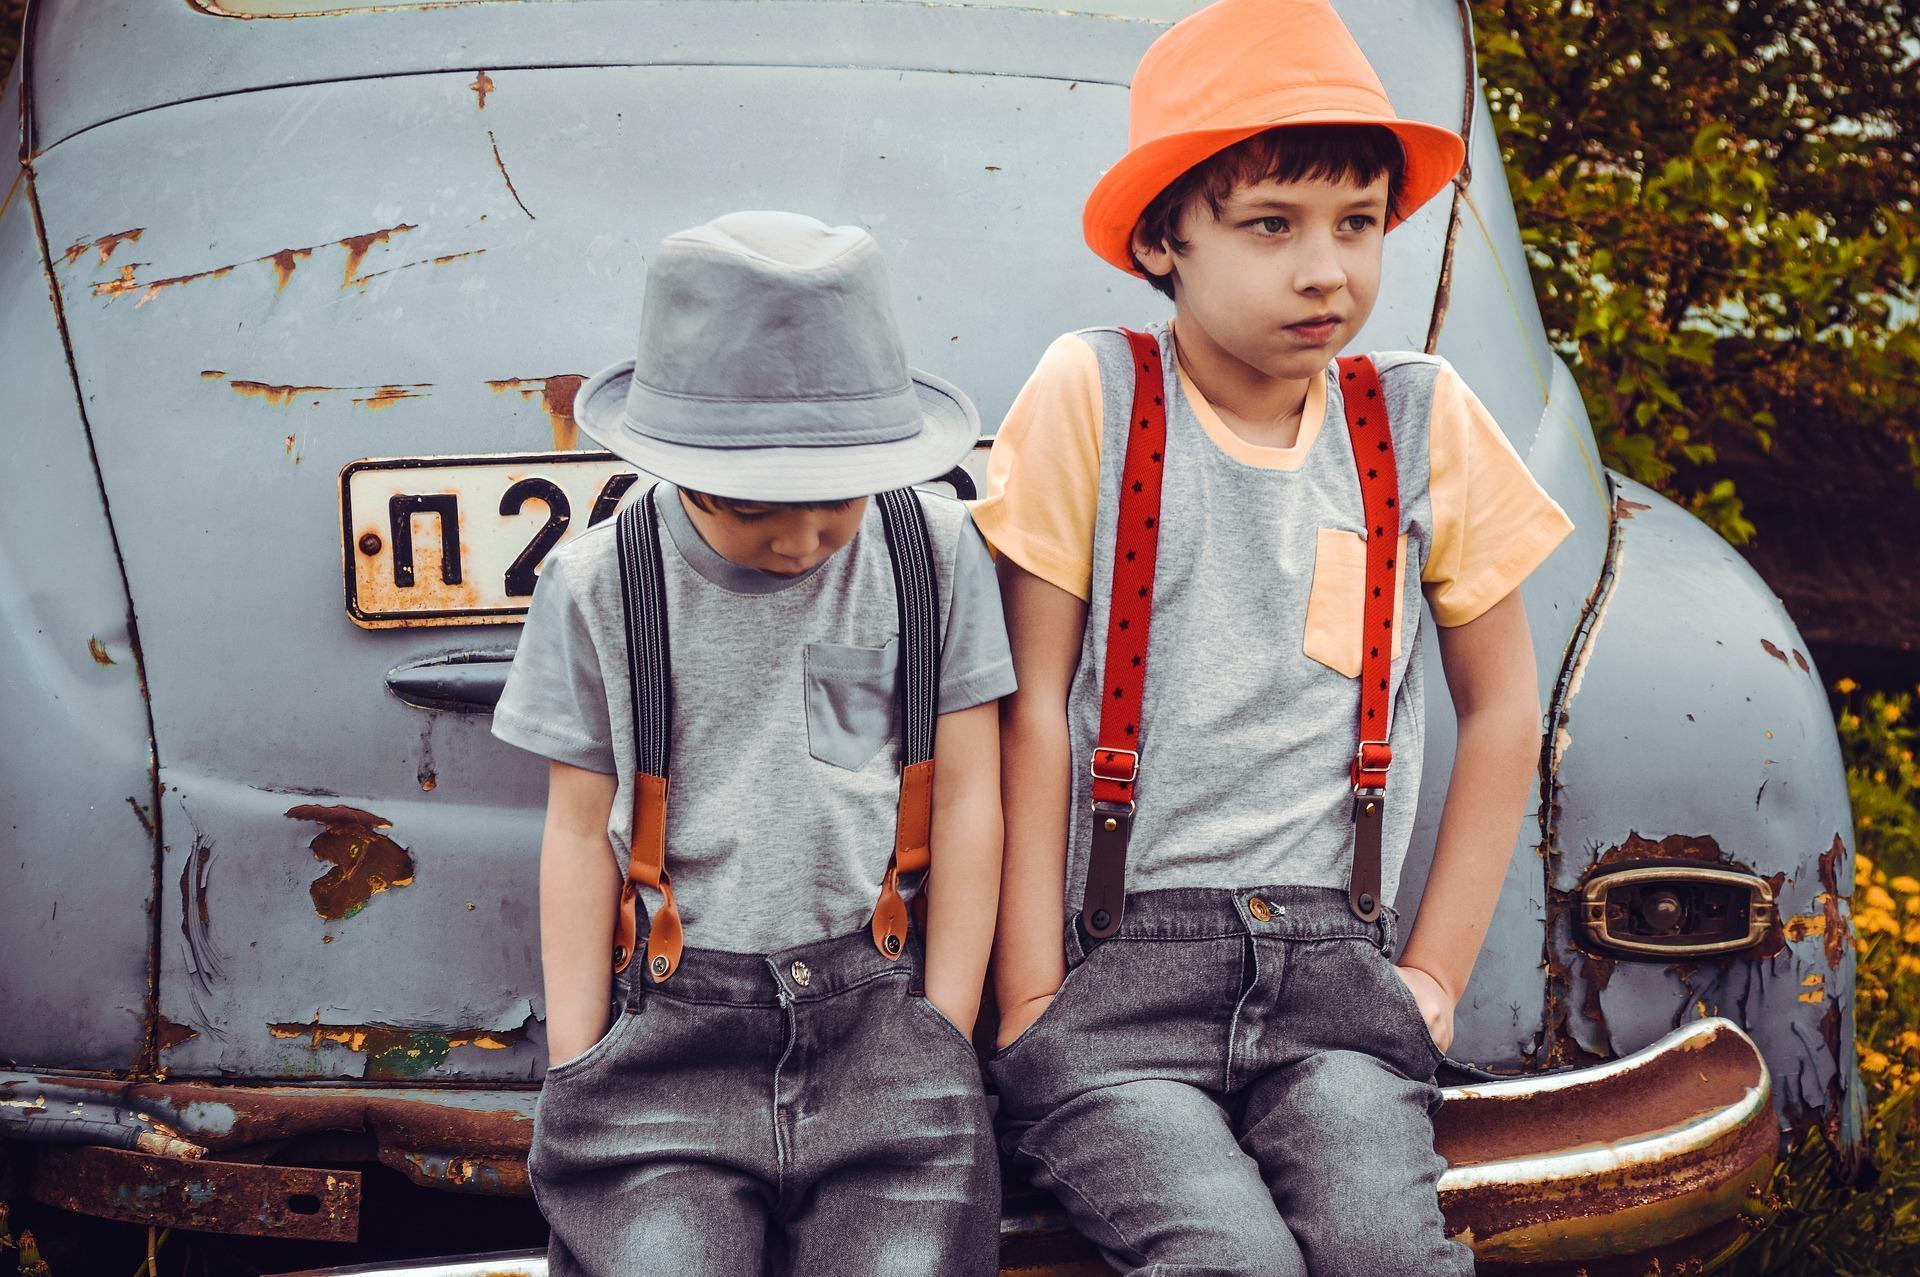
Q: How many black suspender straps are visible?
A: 2